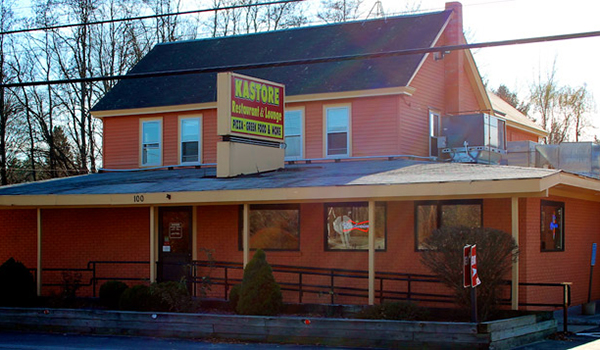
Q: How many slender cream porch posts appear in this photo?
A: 5